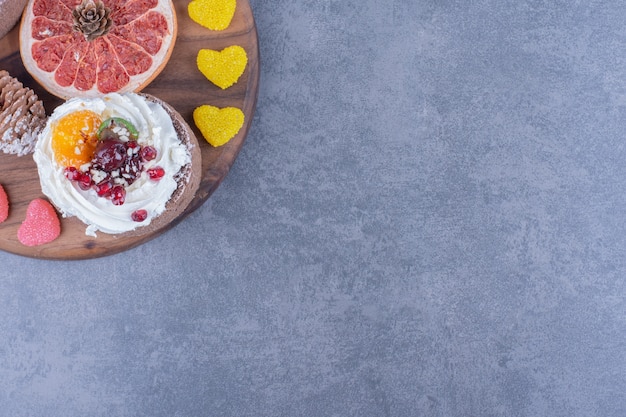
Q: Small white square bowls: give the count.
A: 0